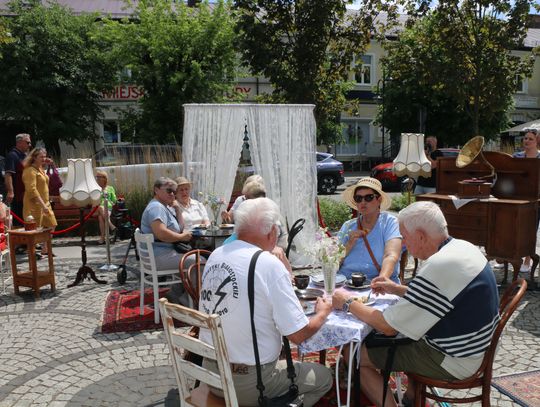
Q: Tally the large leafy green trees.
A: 4